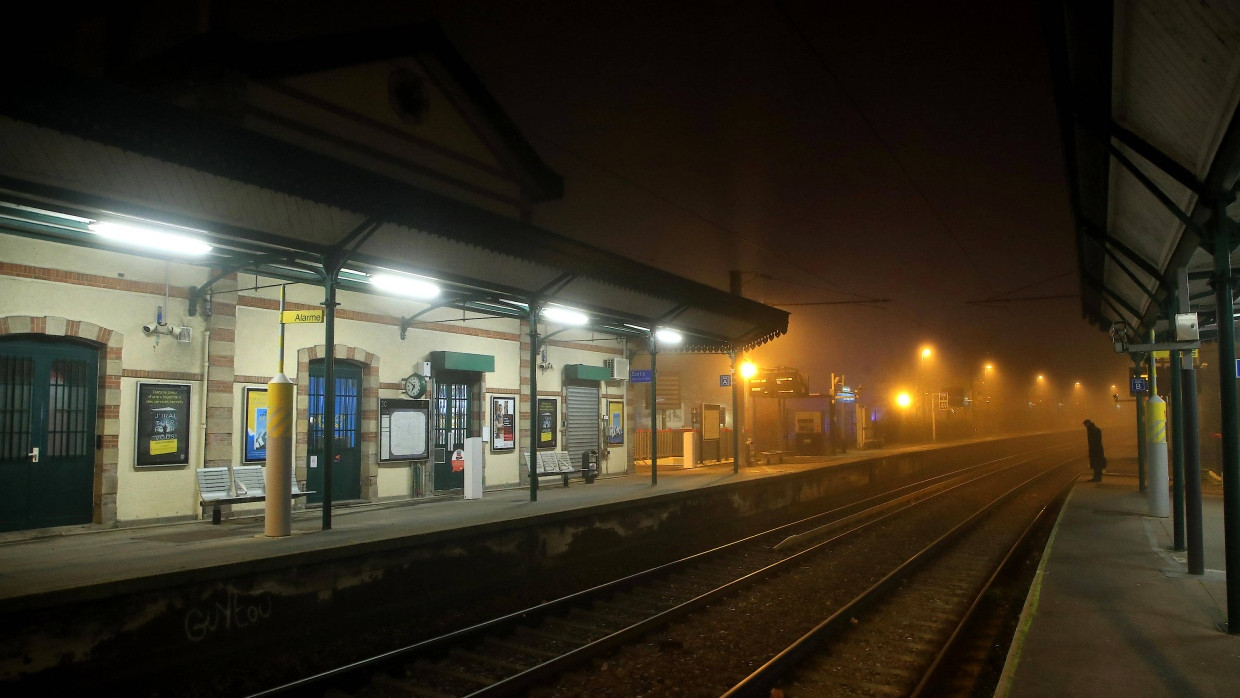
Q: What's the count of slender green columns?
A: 7